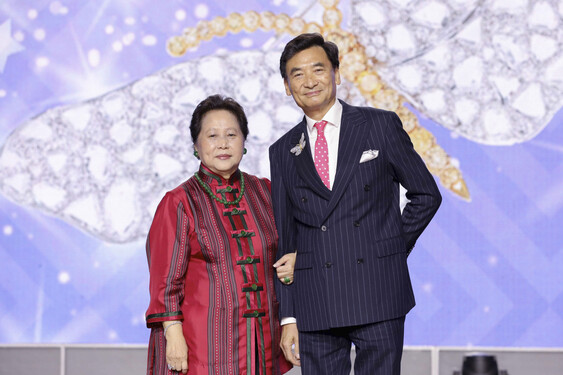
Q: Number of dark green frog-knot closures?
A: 6